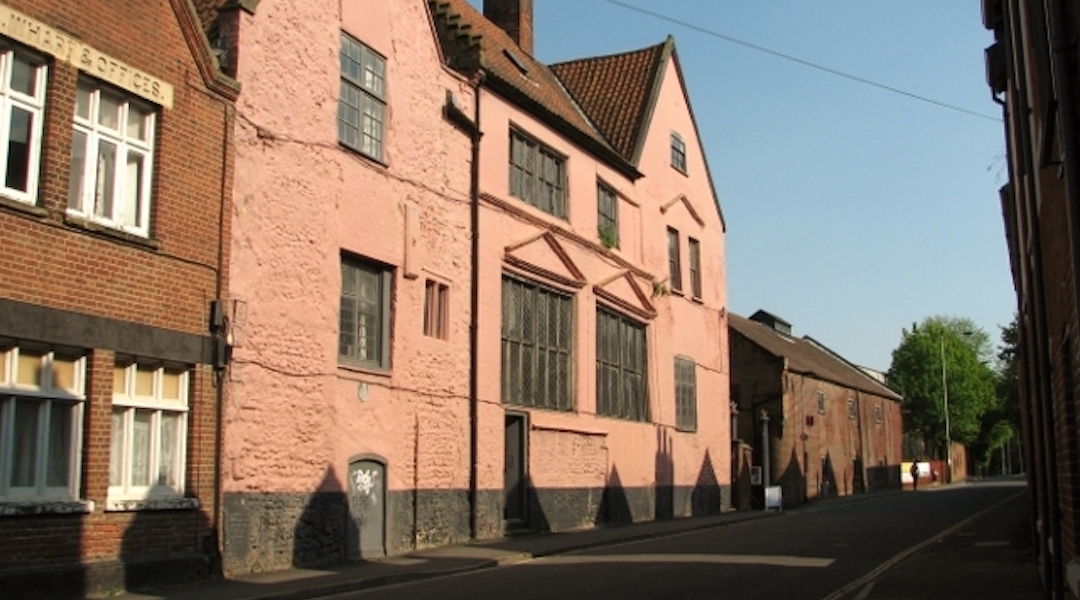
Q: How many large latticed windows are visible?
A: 2